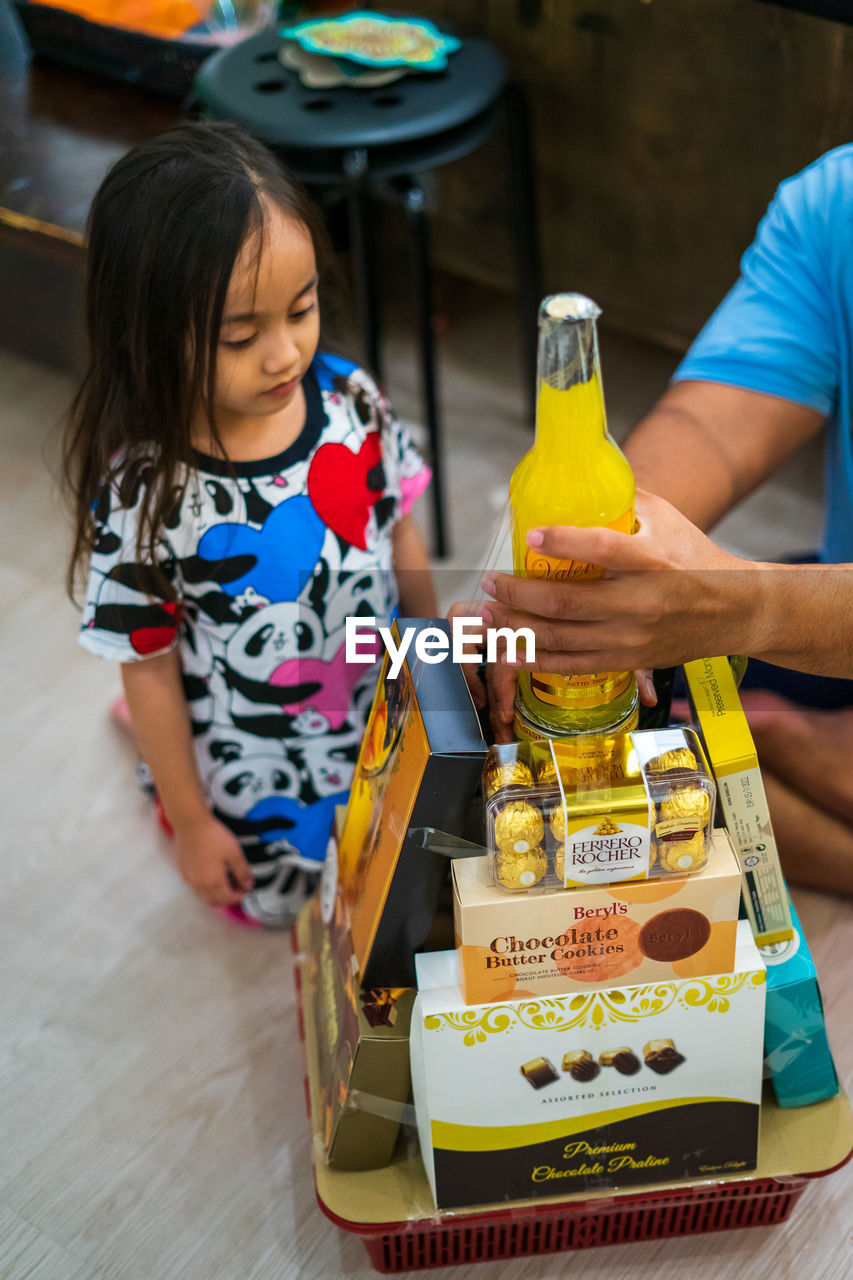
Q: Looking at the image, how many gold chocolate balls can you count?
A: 11